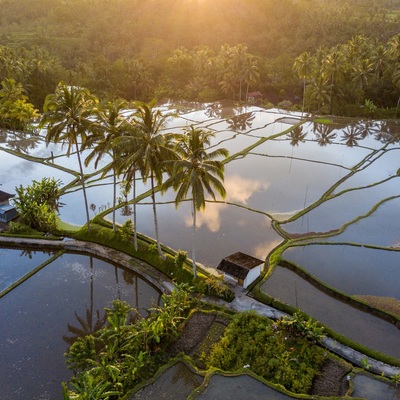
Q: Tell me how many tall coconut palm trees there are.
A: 5